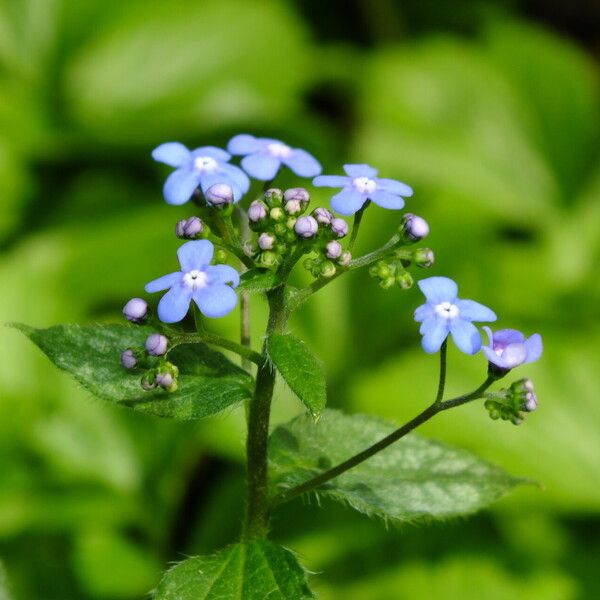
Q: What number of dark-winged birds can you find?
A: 0